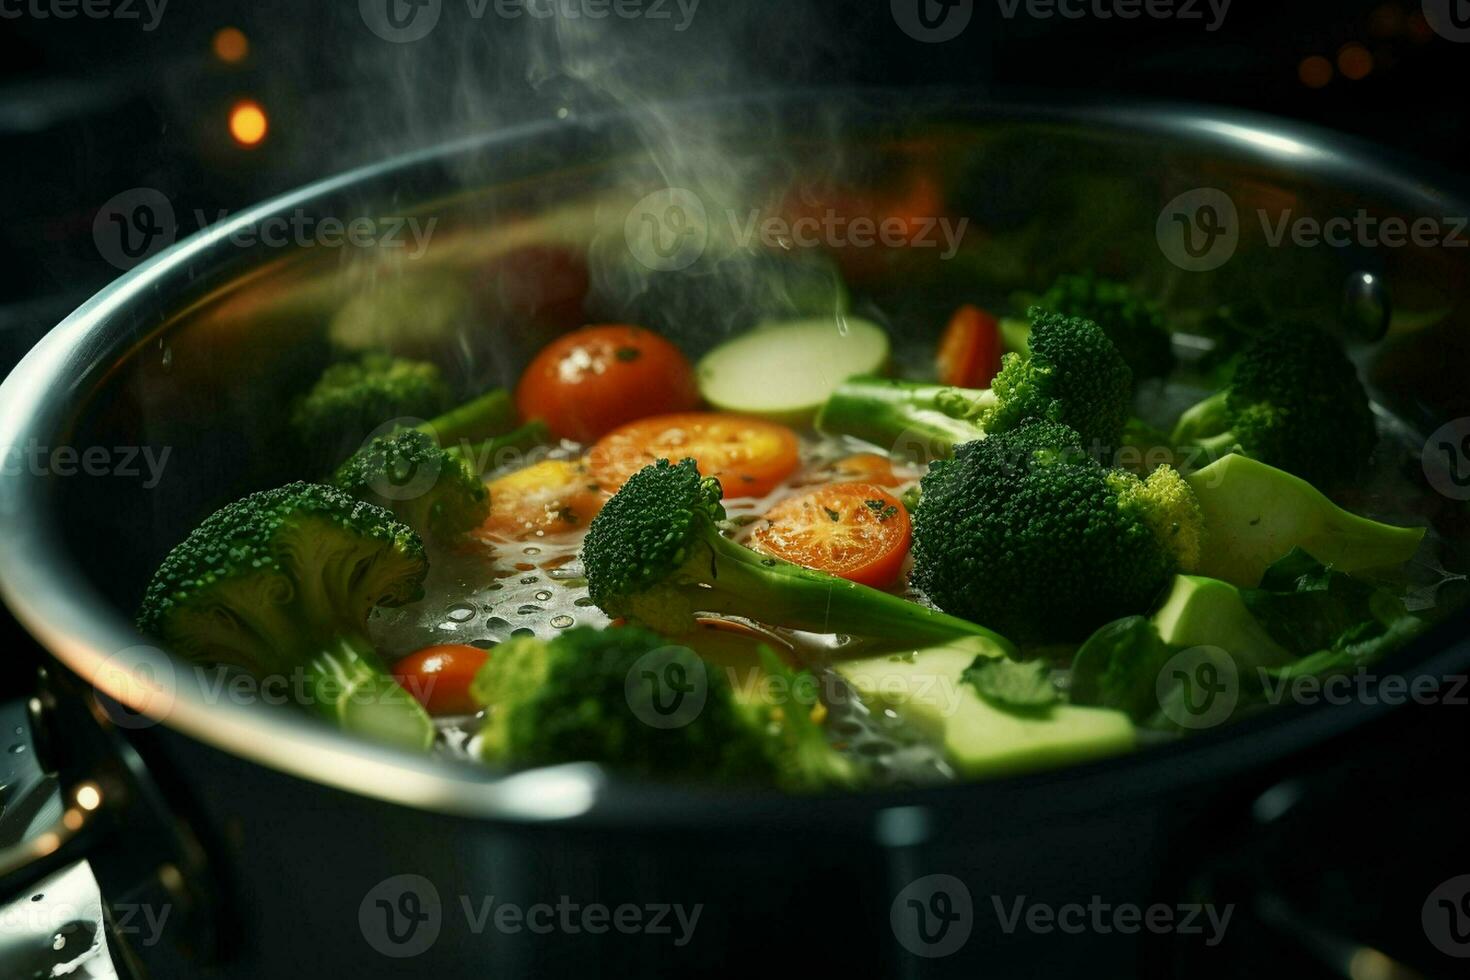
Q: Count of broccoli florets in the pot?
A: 9